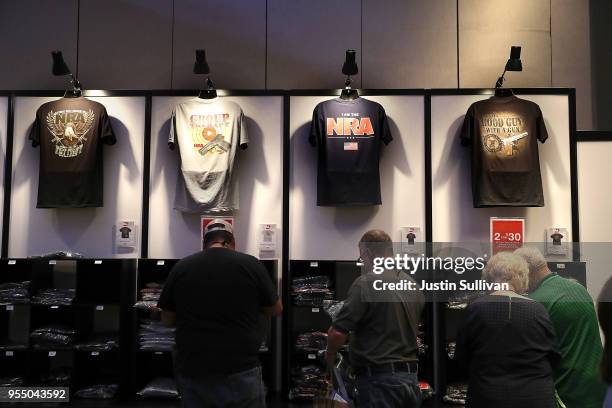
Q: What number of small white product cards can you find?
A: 4